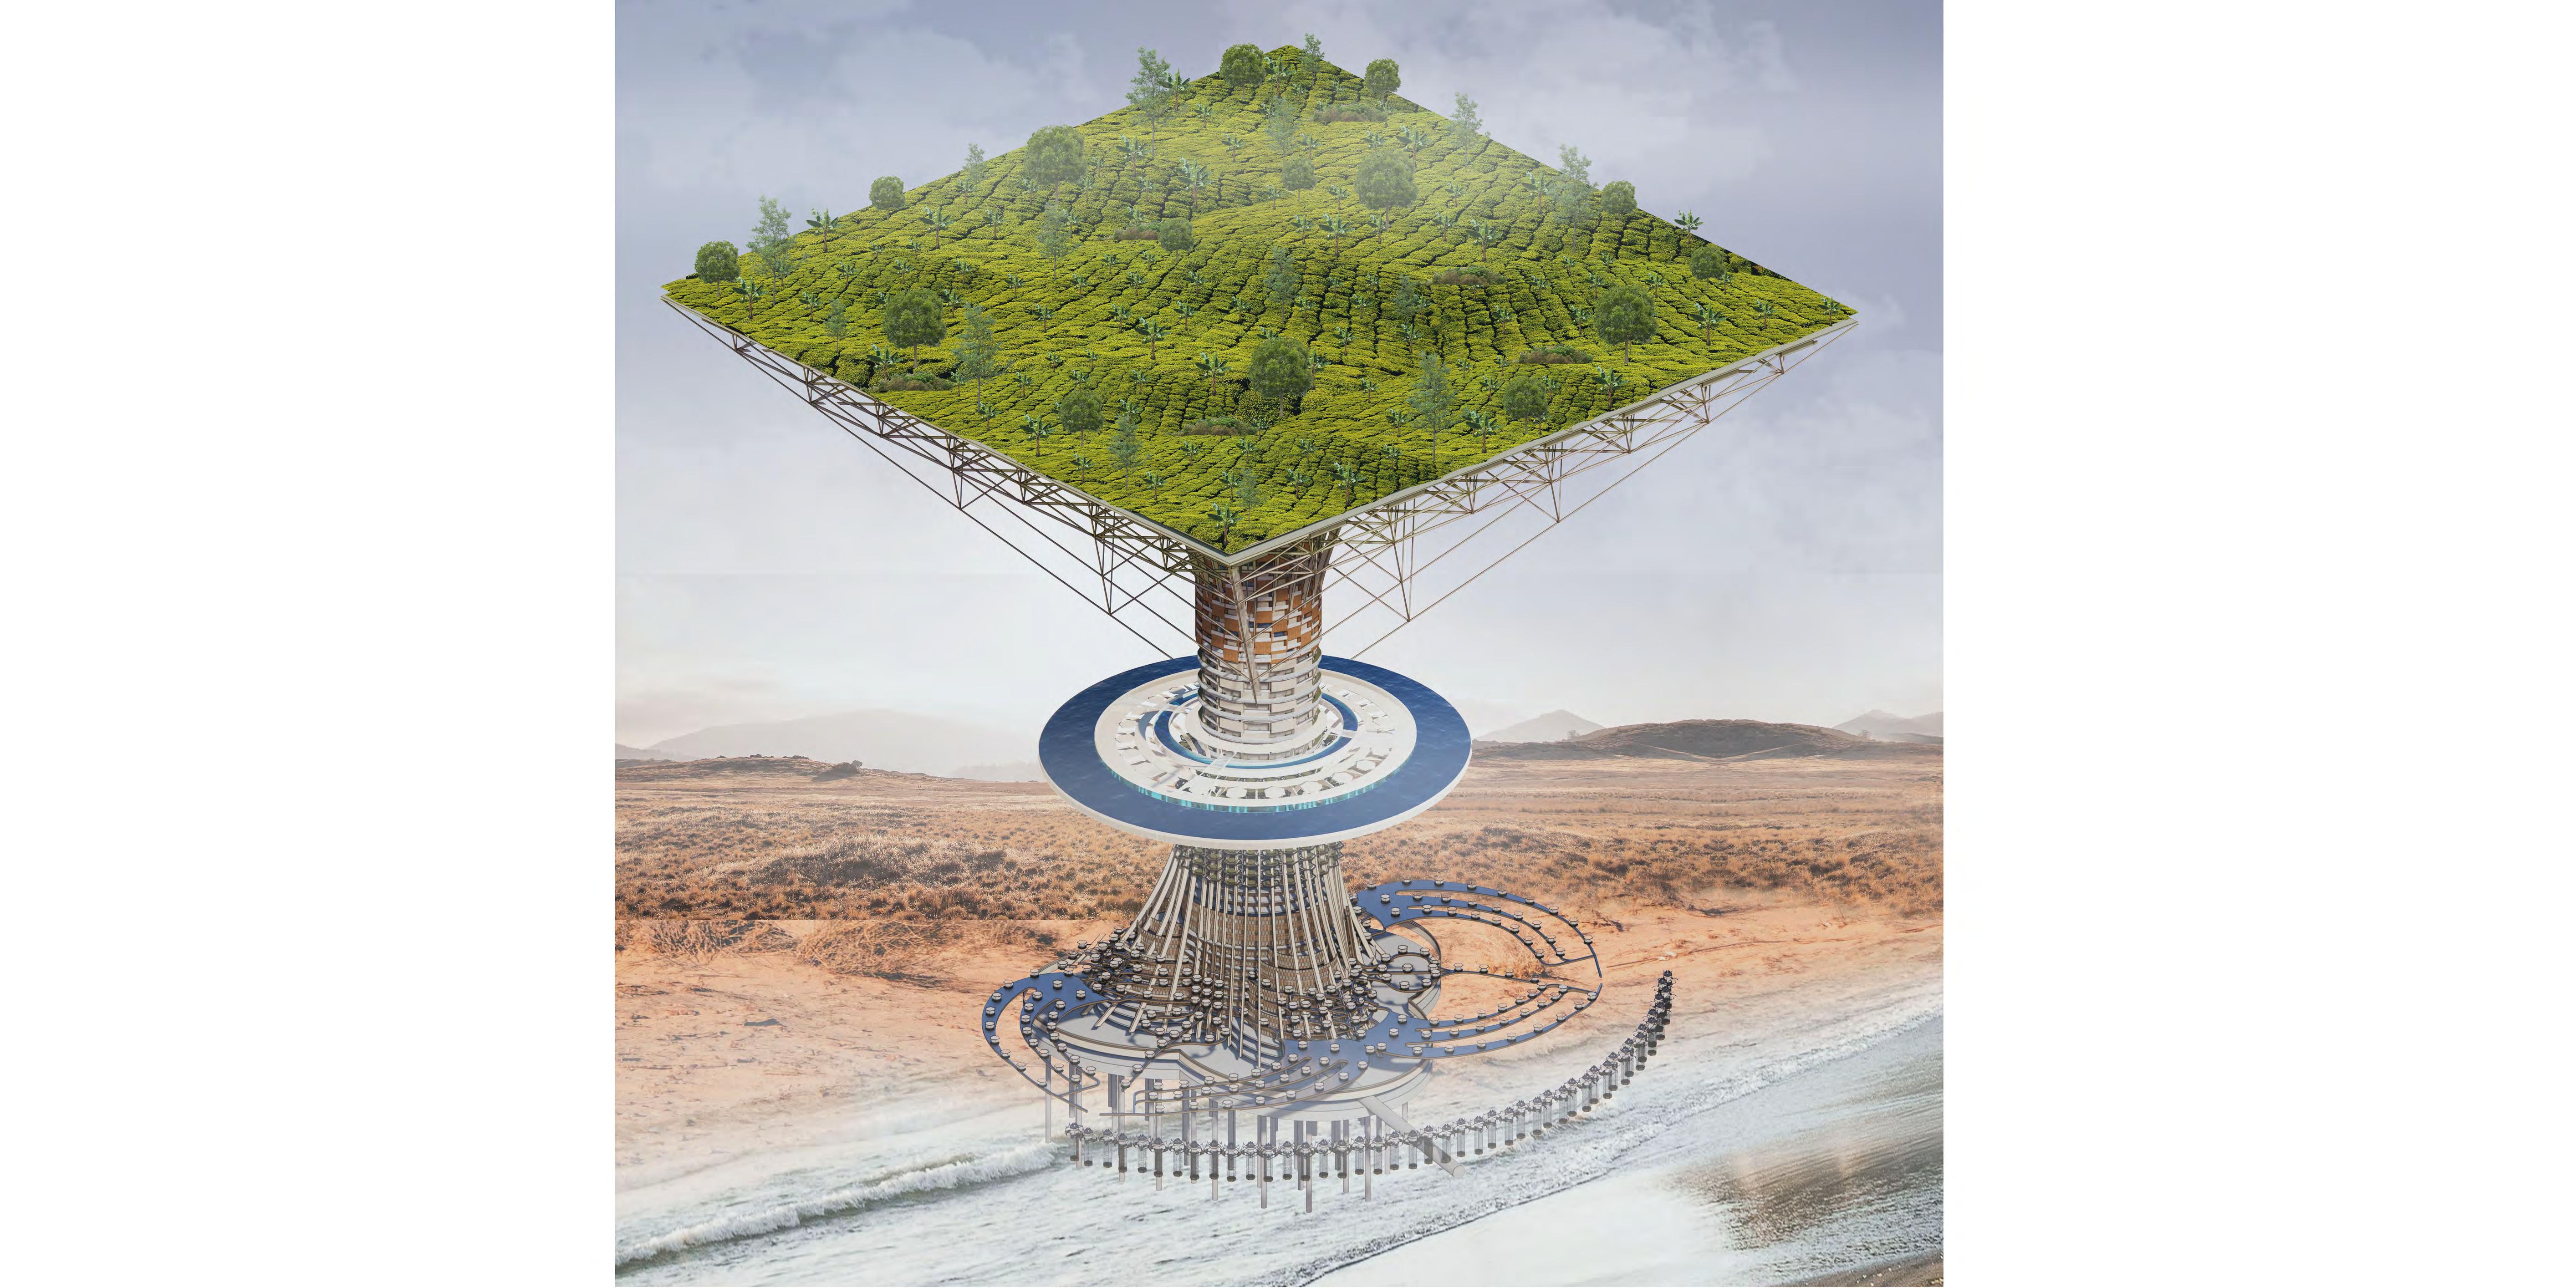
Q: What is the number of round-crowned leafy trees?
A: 15